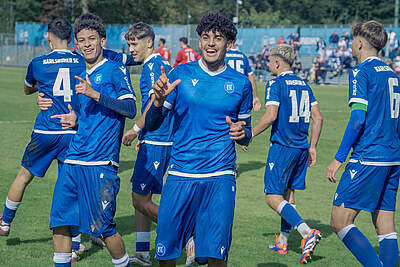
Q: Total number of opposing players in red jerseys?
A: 2